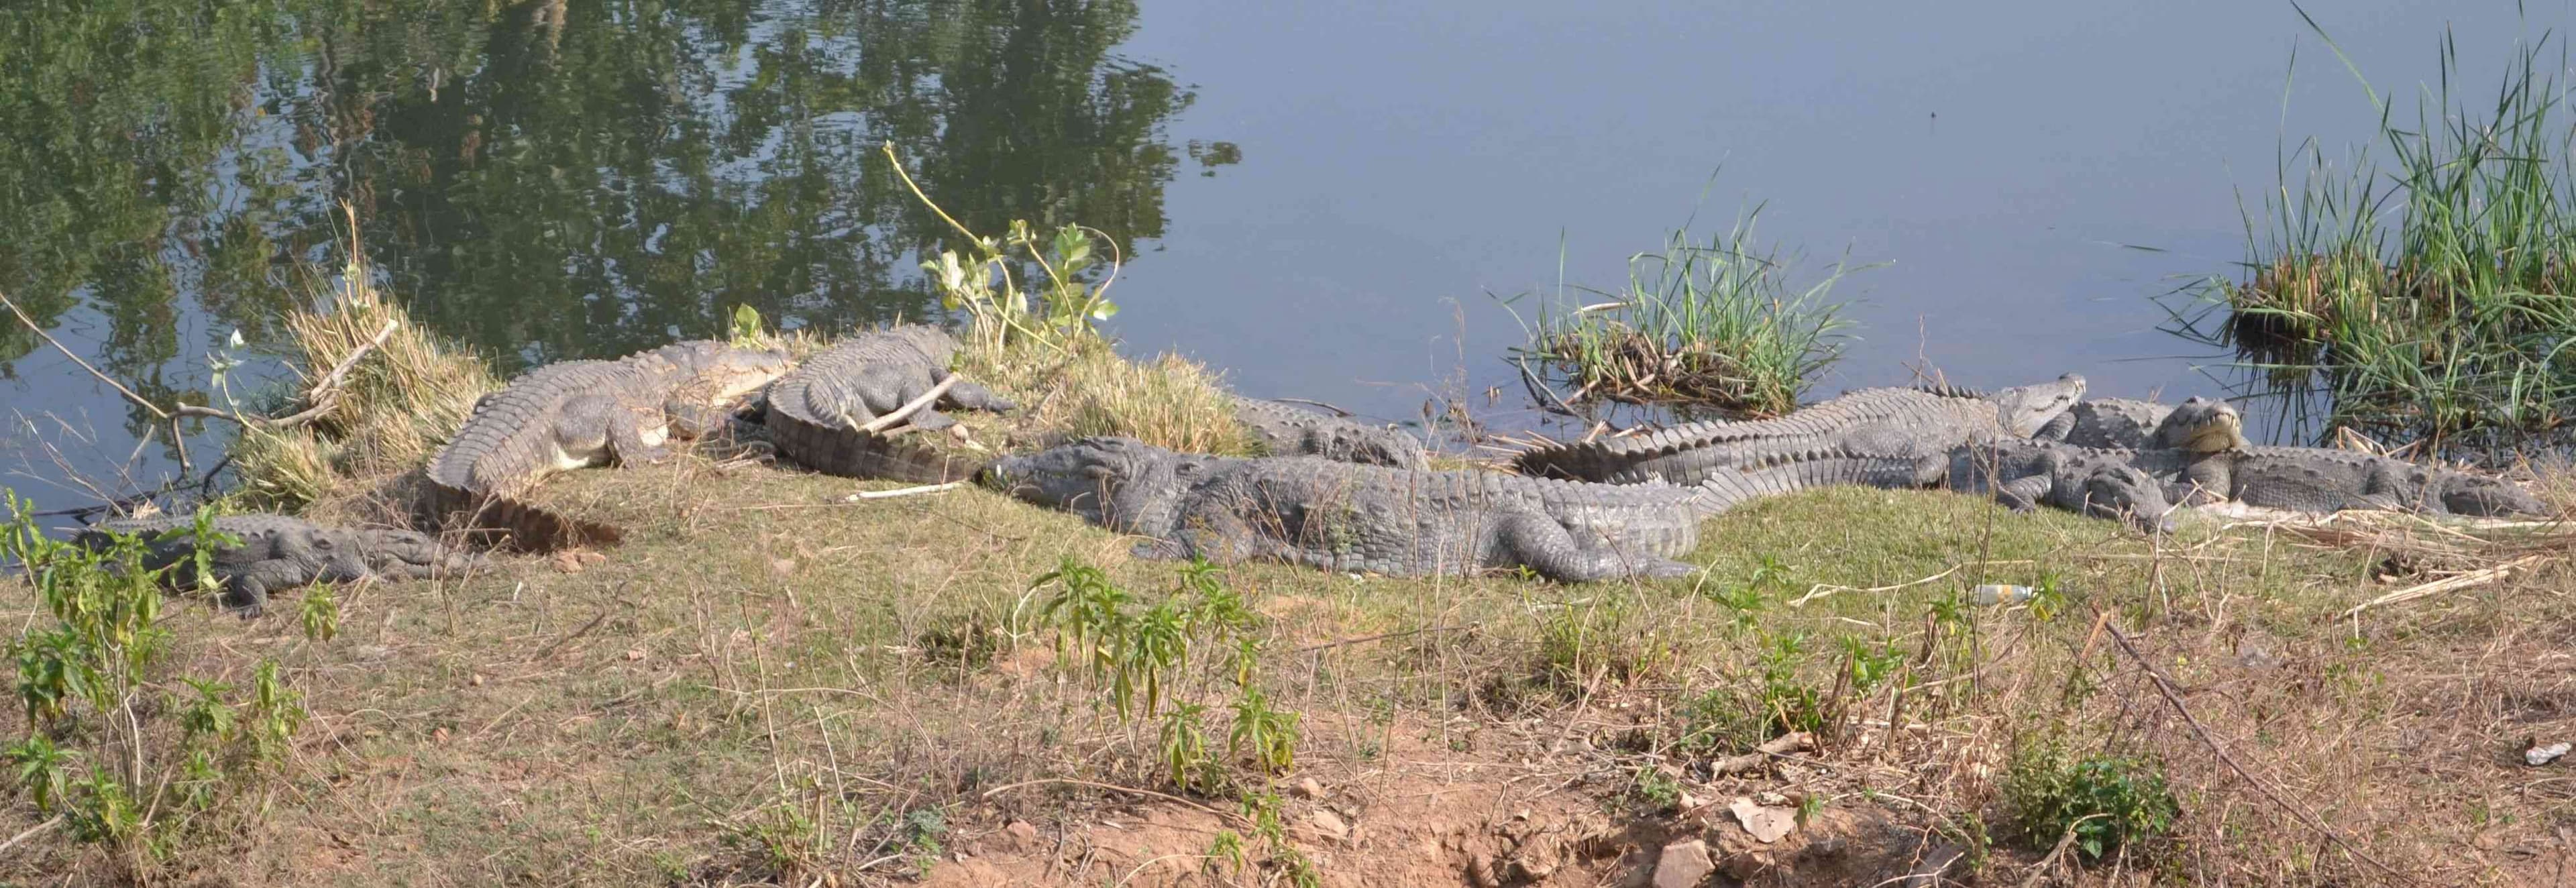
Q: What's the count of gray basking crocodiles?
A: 9